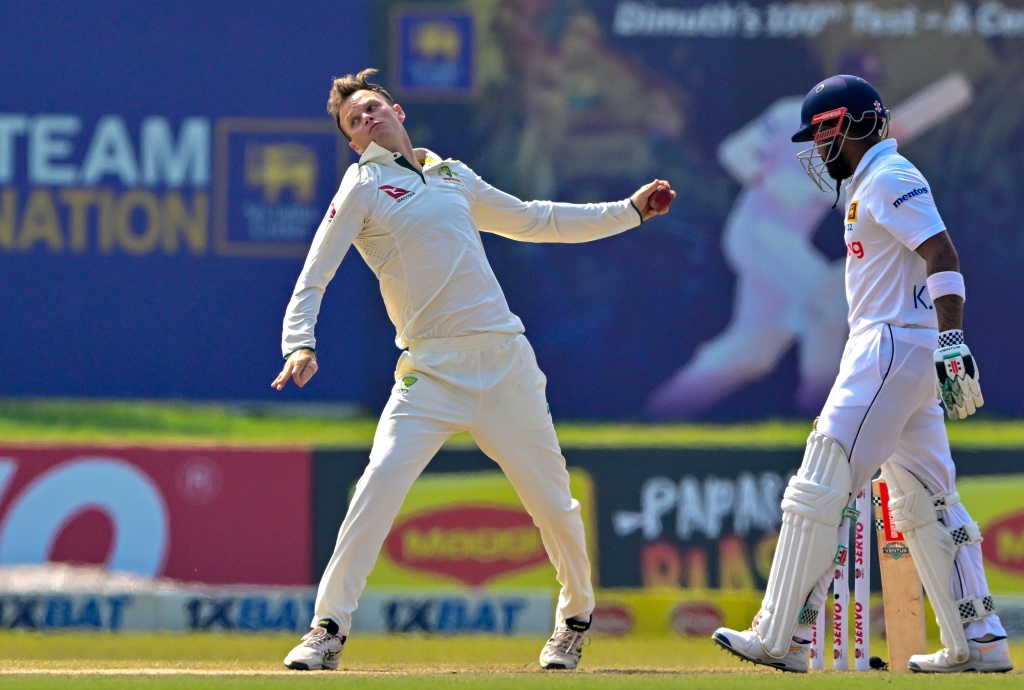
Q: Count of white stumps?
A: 3